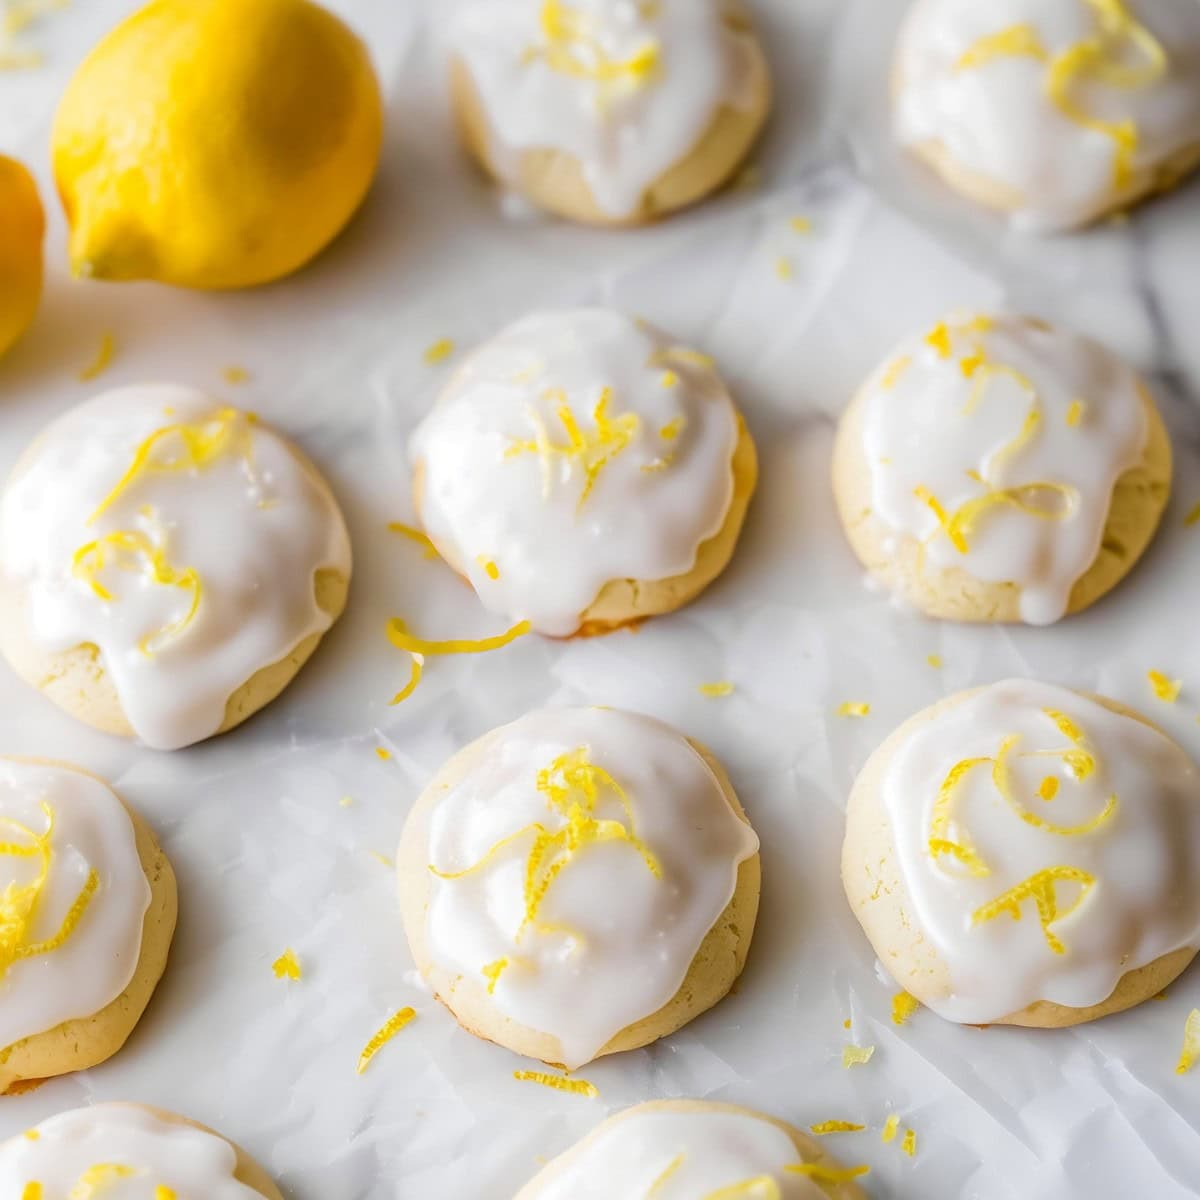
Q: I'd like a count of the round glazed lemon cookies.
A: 10